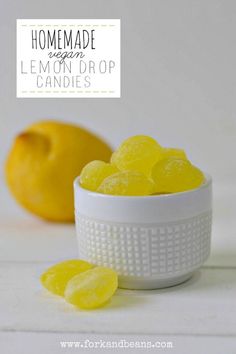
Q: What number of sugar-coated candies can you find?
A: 7